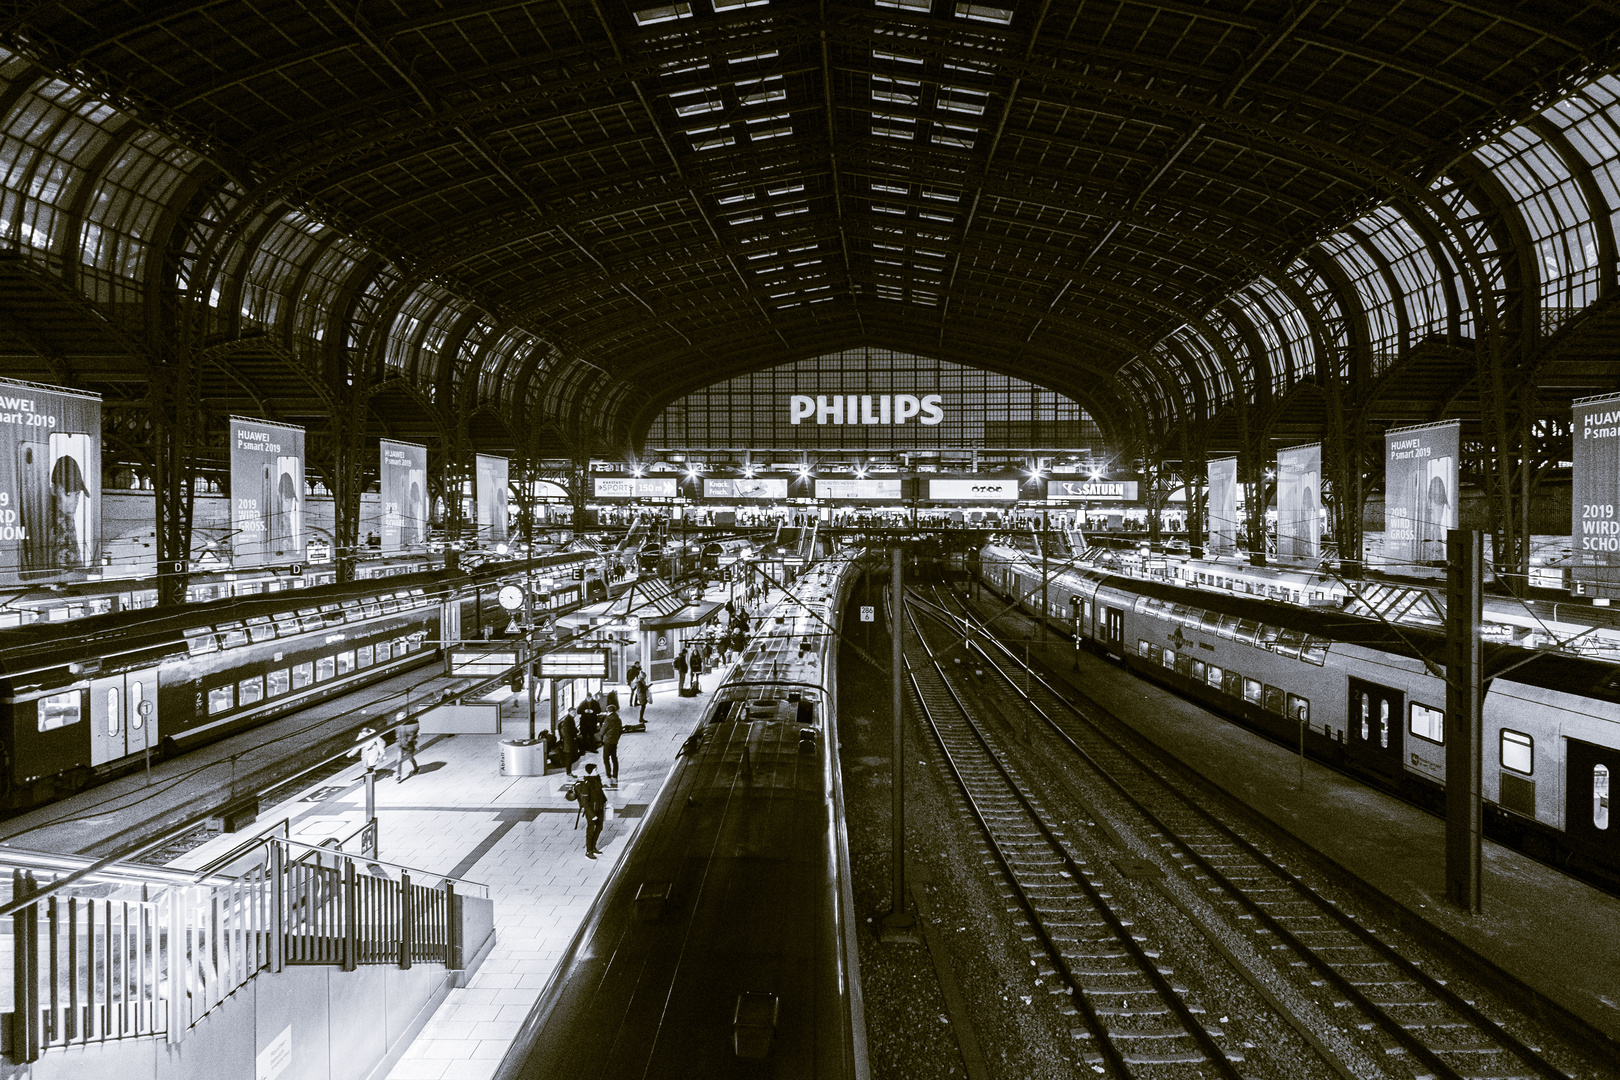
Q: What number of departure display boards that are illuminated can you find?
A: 2